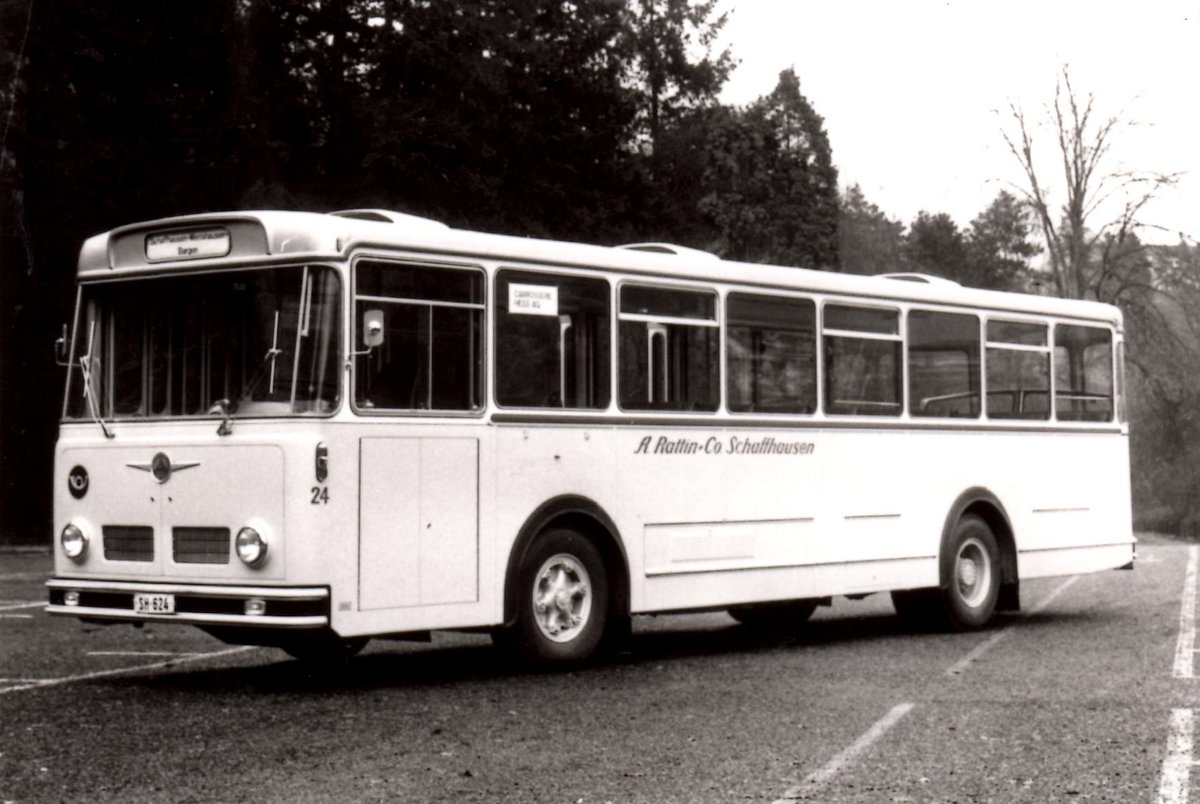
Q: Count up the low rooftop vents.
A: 3